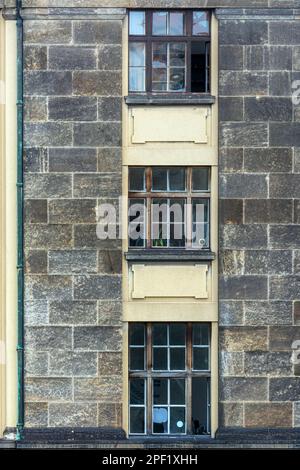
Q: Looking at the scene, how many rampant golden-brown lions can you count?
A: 0